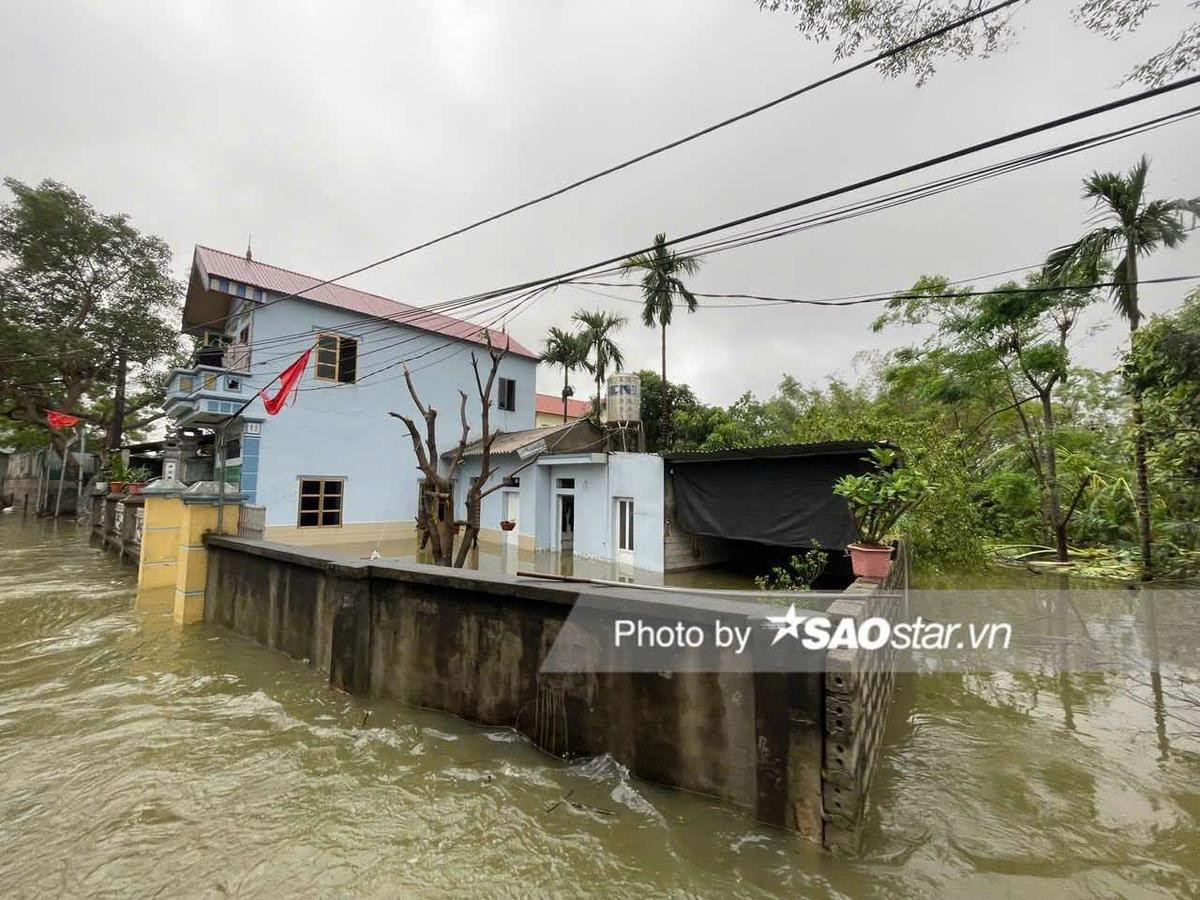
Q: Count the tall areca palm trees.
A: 4